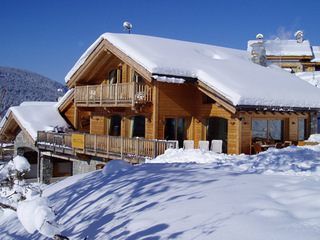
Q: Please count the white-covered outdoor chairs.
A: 4